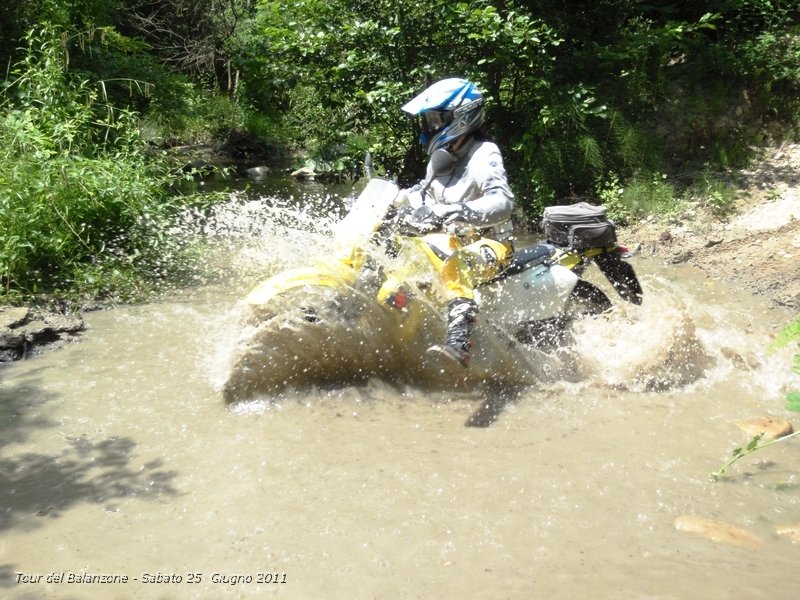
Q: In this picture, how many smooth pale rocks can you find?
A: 3